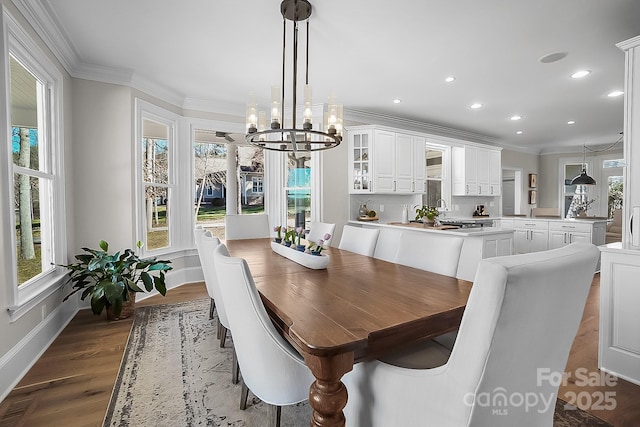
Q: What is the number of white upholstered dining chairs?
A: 8